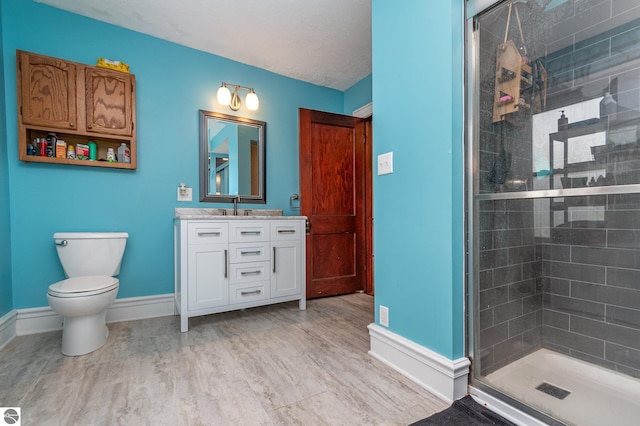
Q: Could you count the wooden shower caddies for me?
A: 1